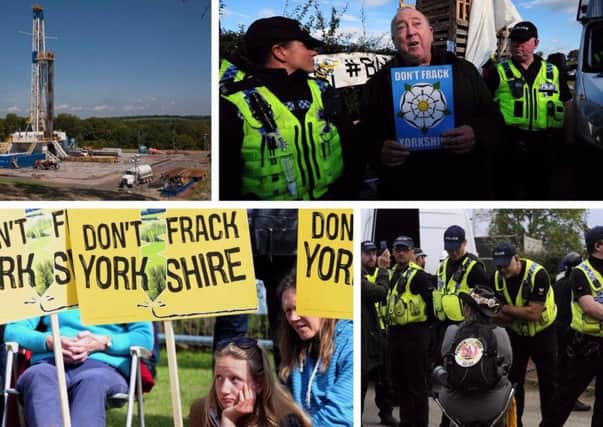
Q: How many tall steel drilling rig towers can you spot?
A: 1